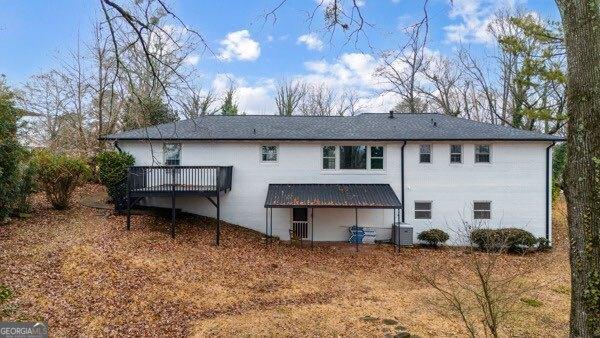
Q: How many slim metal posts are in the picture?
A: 6